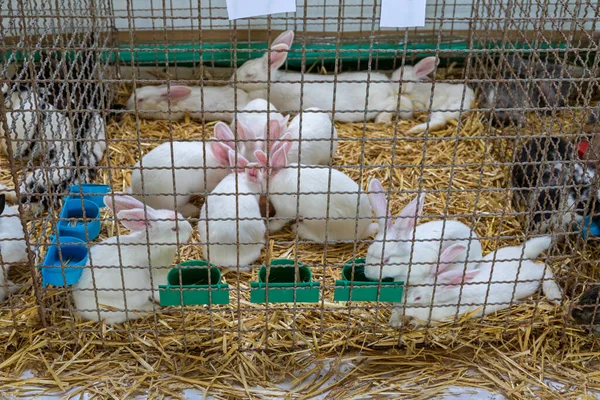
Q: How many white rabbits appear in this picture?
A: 11